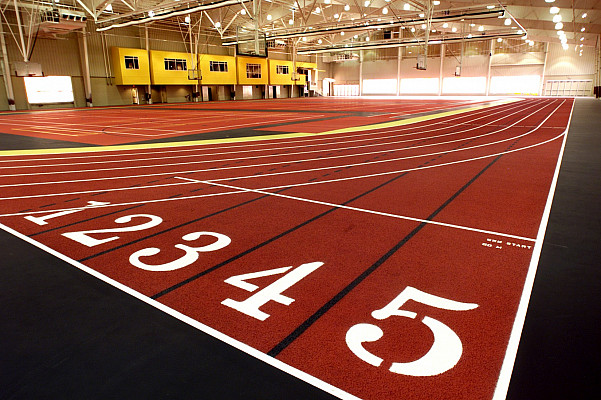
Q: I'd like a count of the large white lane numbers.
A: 5